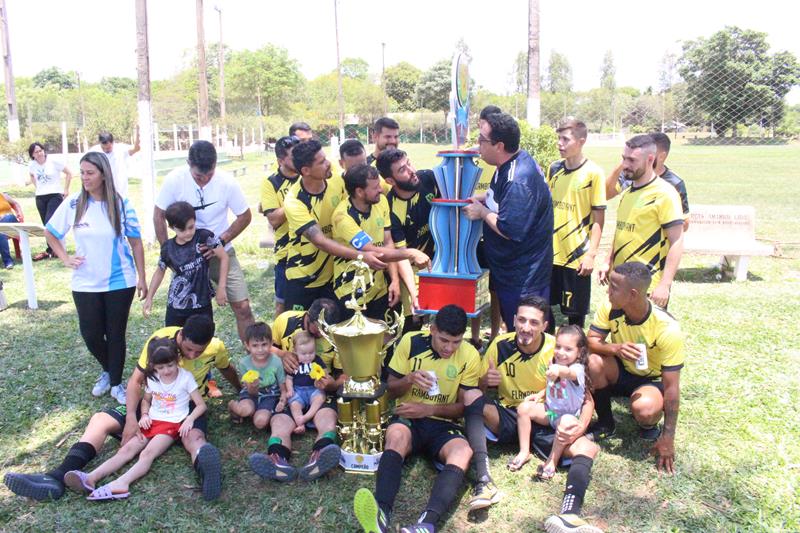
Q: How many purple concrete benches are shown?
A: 0